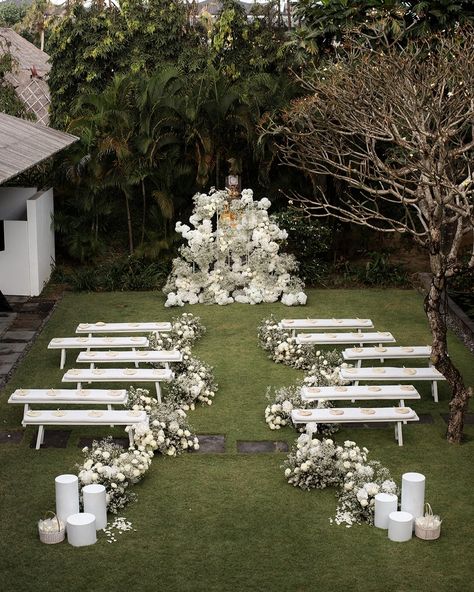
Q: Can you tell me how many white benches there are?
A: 12